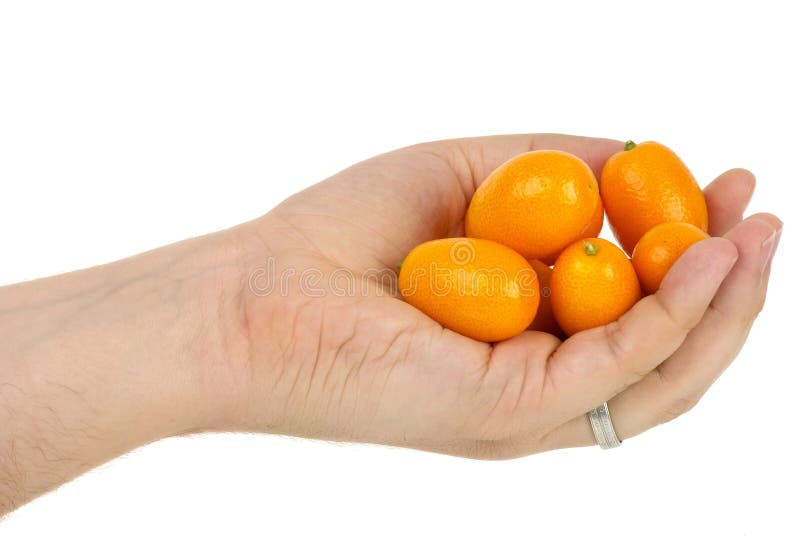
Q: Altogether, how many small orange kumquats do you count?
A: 7